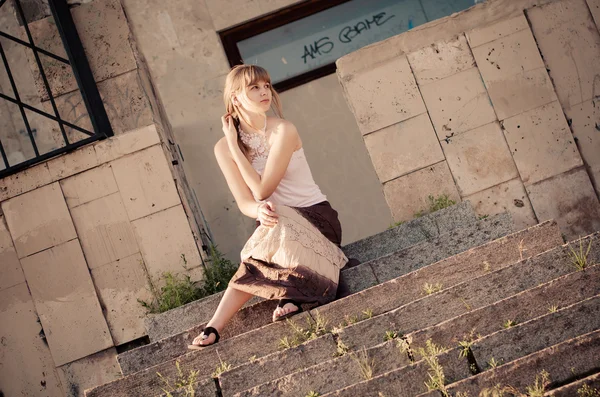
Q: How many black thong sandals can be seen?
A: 2